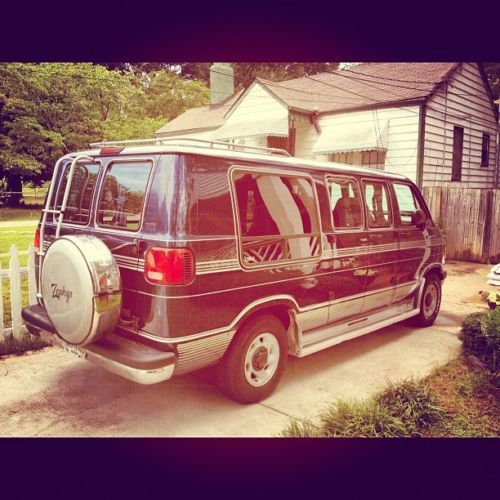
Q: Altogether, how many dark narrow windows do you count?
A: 2